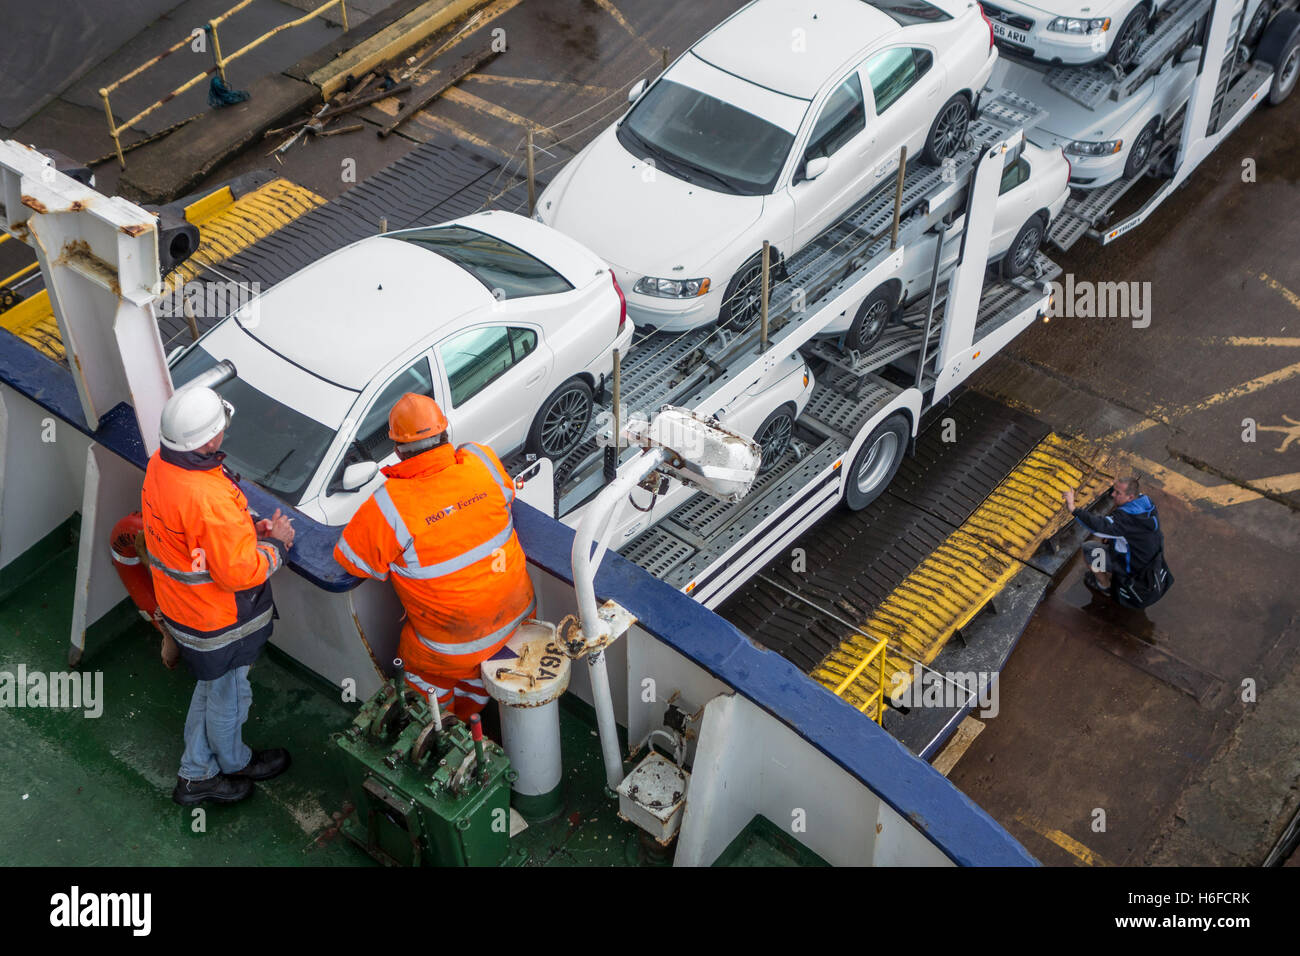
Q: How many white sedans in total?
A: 6